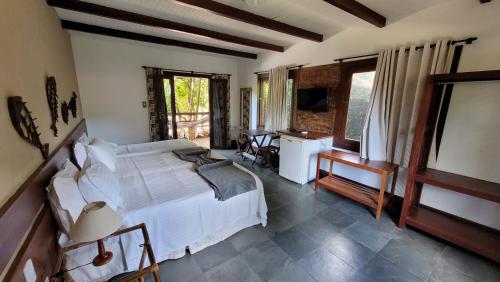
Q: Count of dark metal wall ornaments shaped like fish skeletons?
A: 4